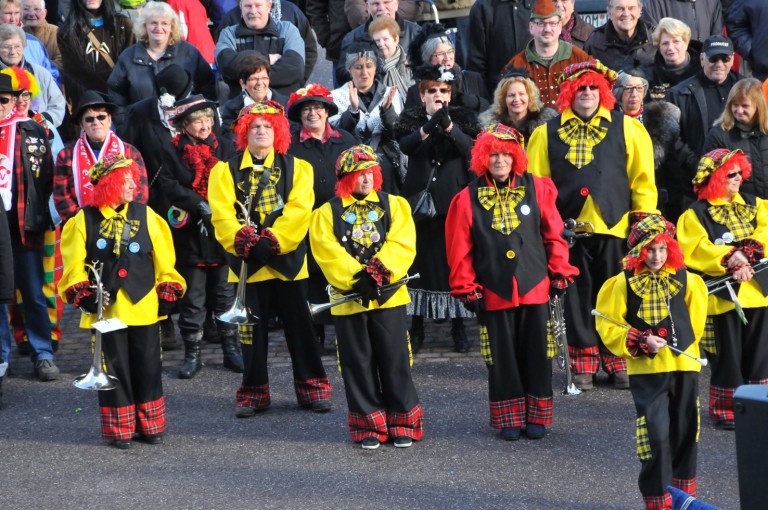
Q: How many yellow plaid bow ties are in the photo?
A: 7